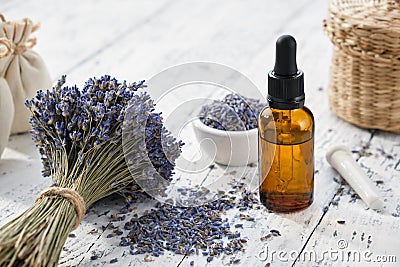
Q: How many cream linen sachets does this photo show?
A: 2